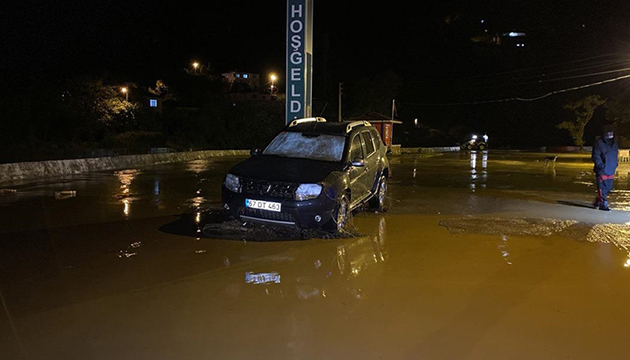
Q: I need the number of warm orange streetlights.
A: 3